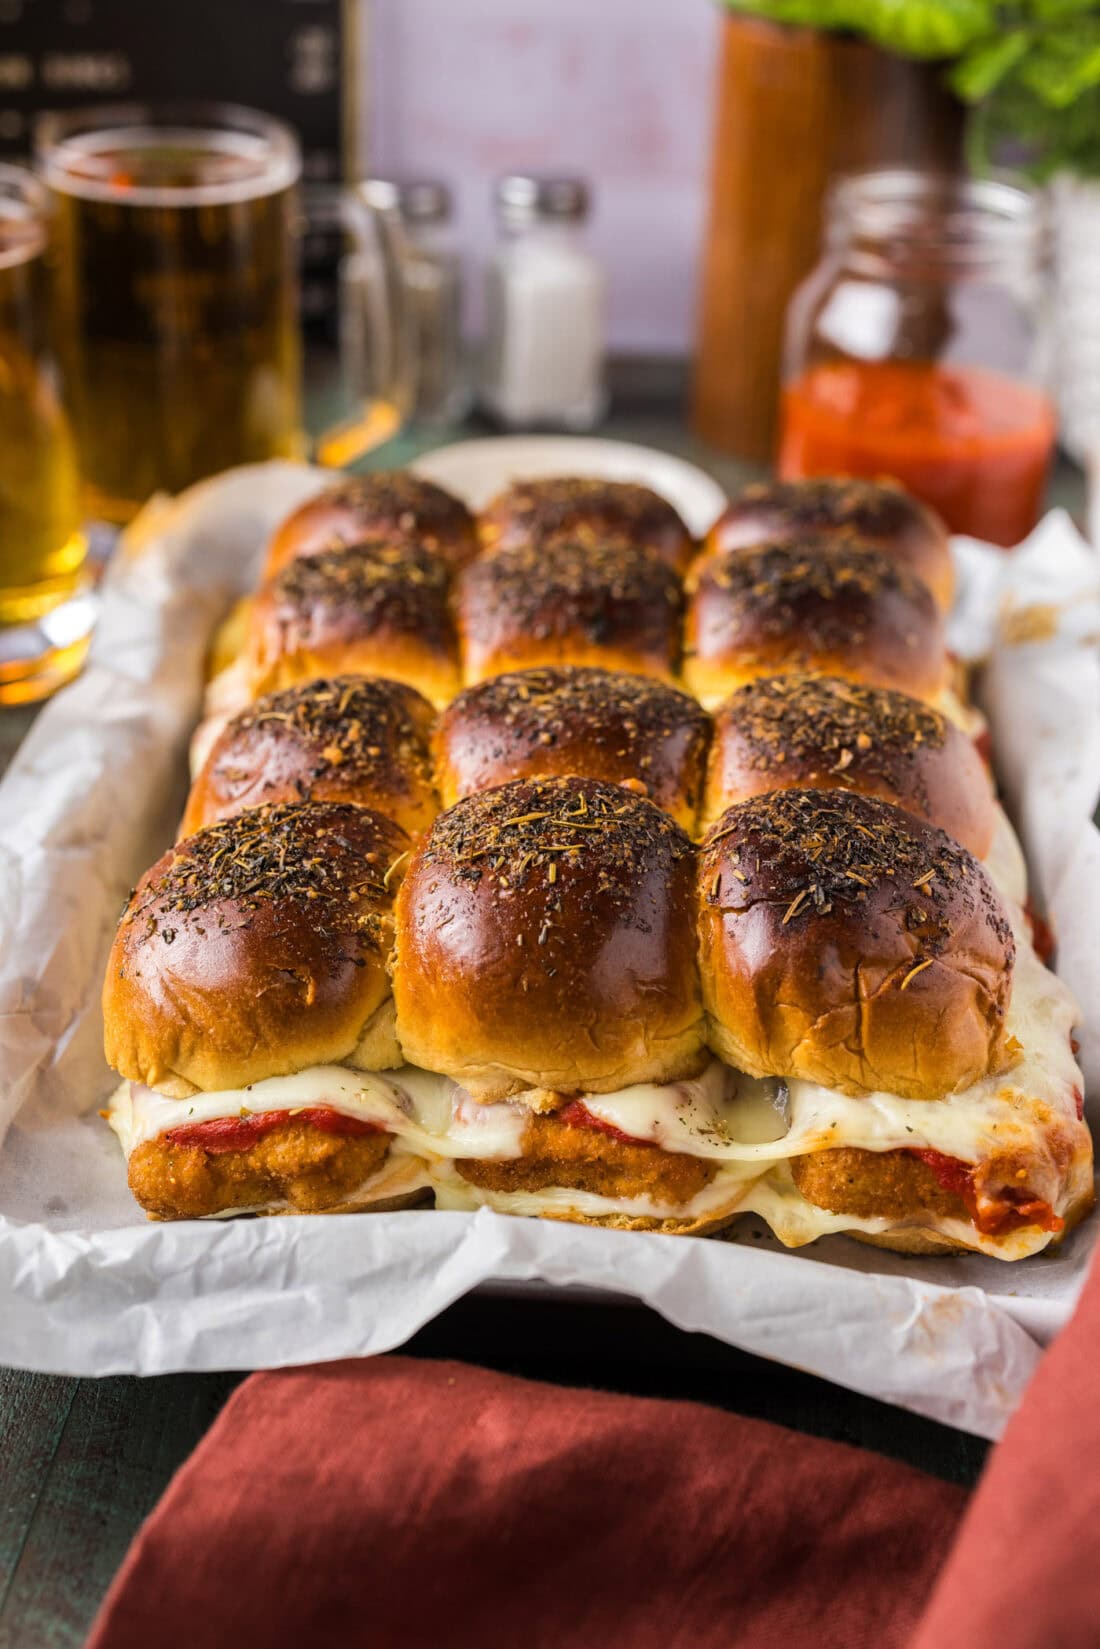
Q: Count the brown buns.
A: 12